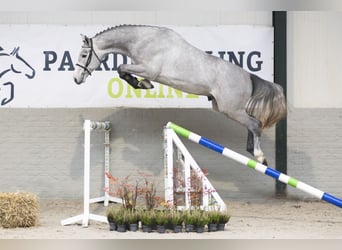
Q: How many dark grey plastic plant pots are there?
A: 10